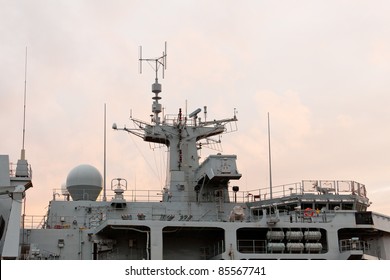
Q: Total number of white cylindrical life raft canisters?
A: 6